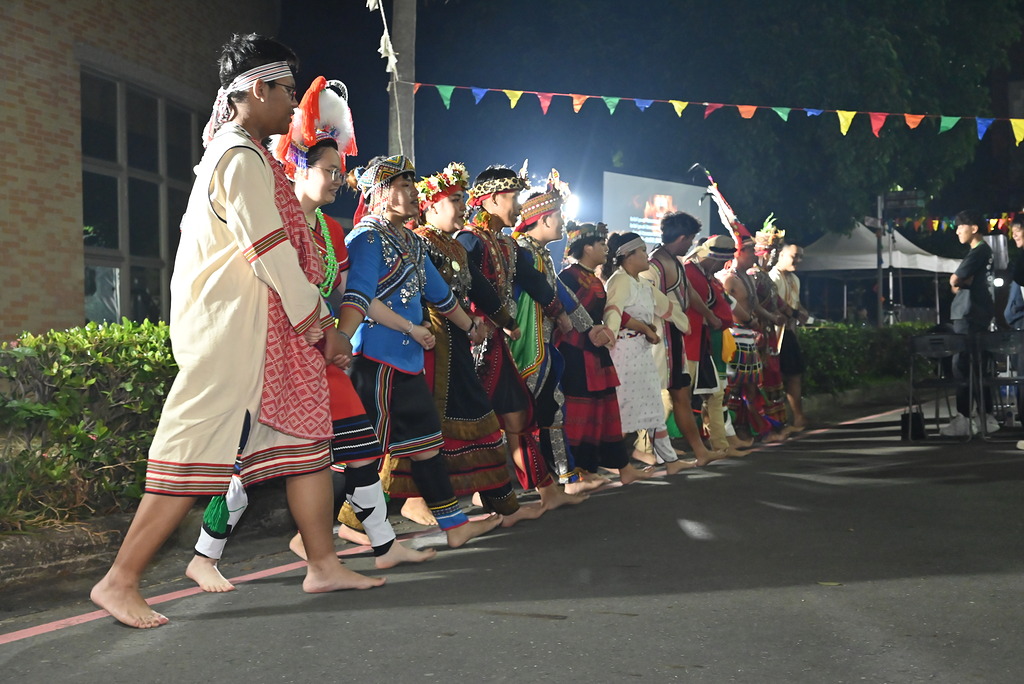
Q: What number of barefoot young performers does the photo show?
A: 13